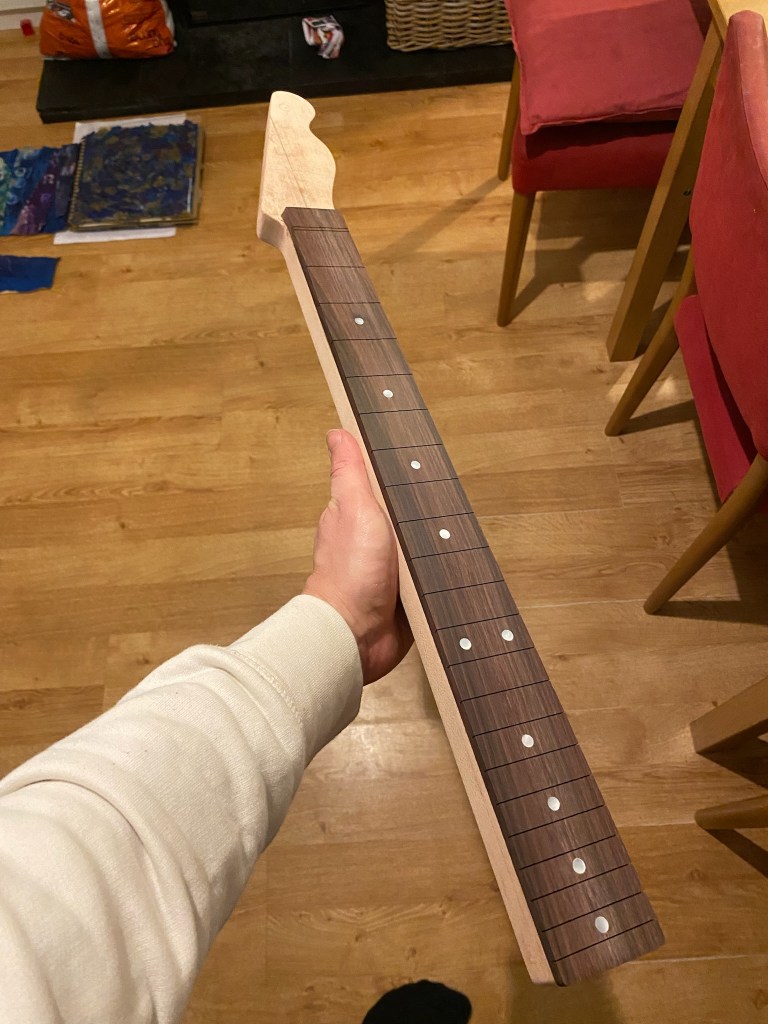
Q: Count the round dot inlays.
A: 10